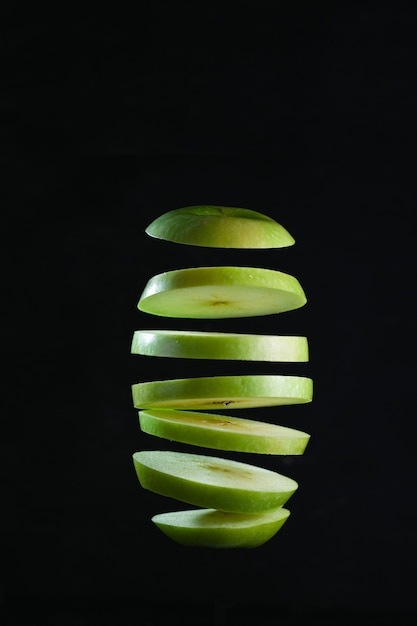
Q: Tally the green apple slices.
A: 7